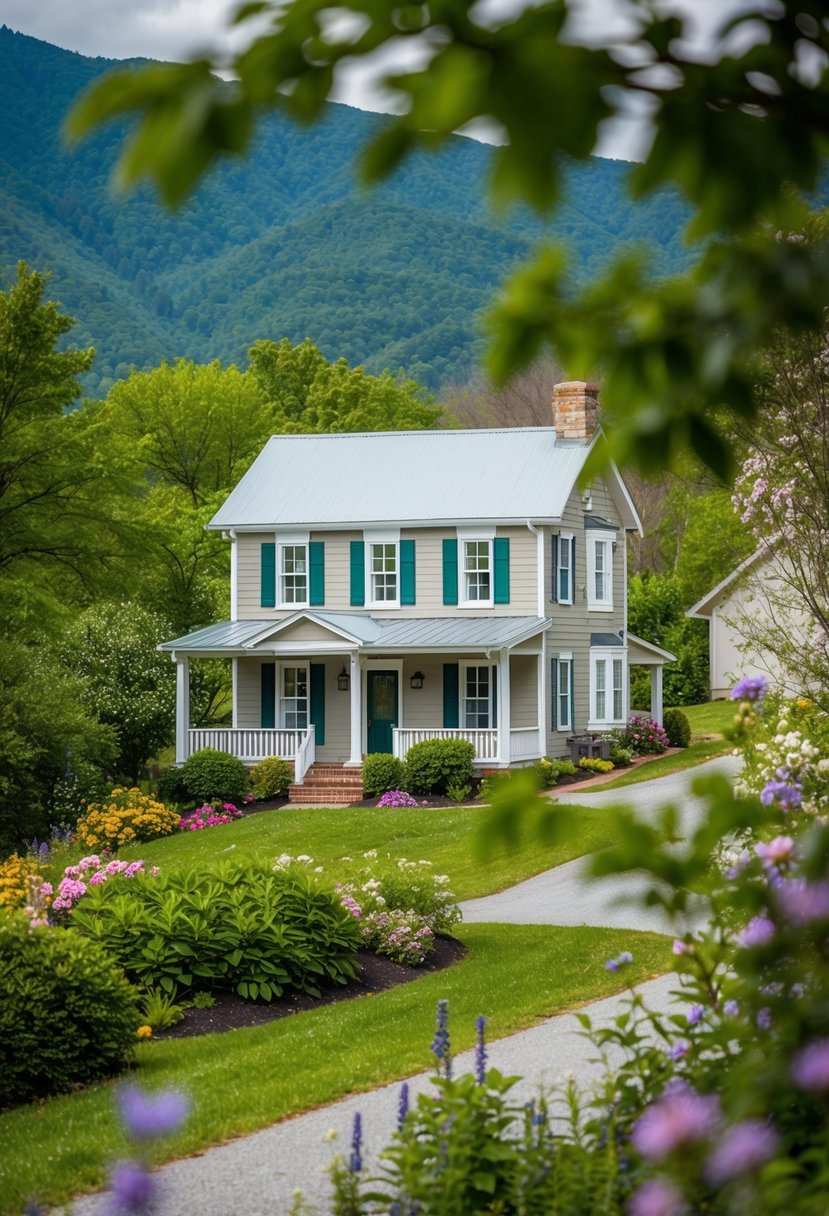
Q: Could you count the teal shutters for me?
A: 10